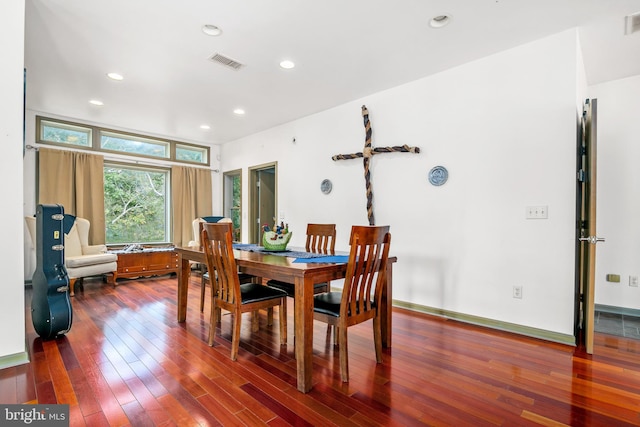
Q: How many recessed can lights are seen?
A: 7